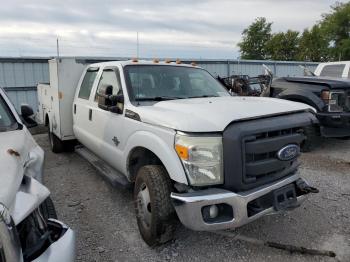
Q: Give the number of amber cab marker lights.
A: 5